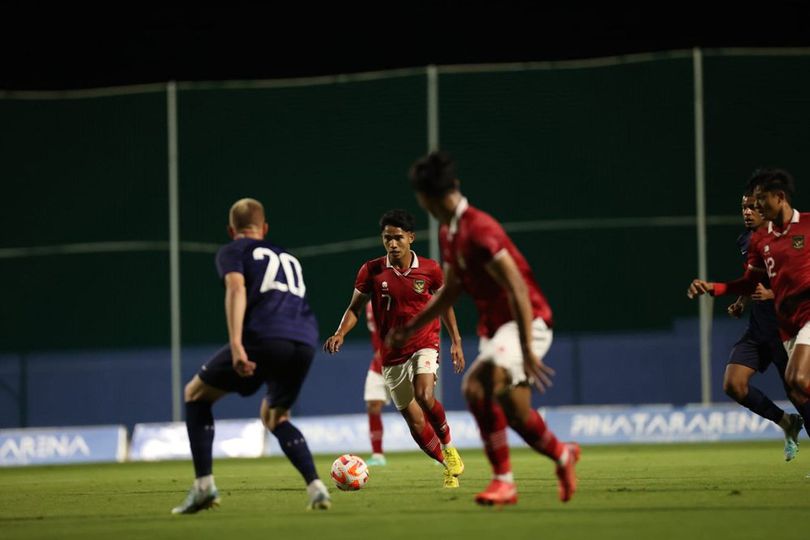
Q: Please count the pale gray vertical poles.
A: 3